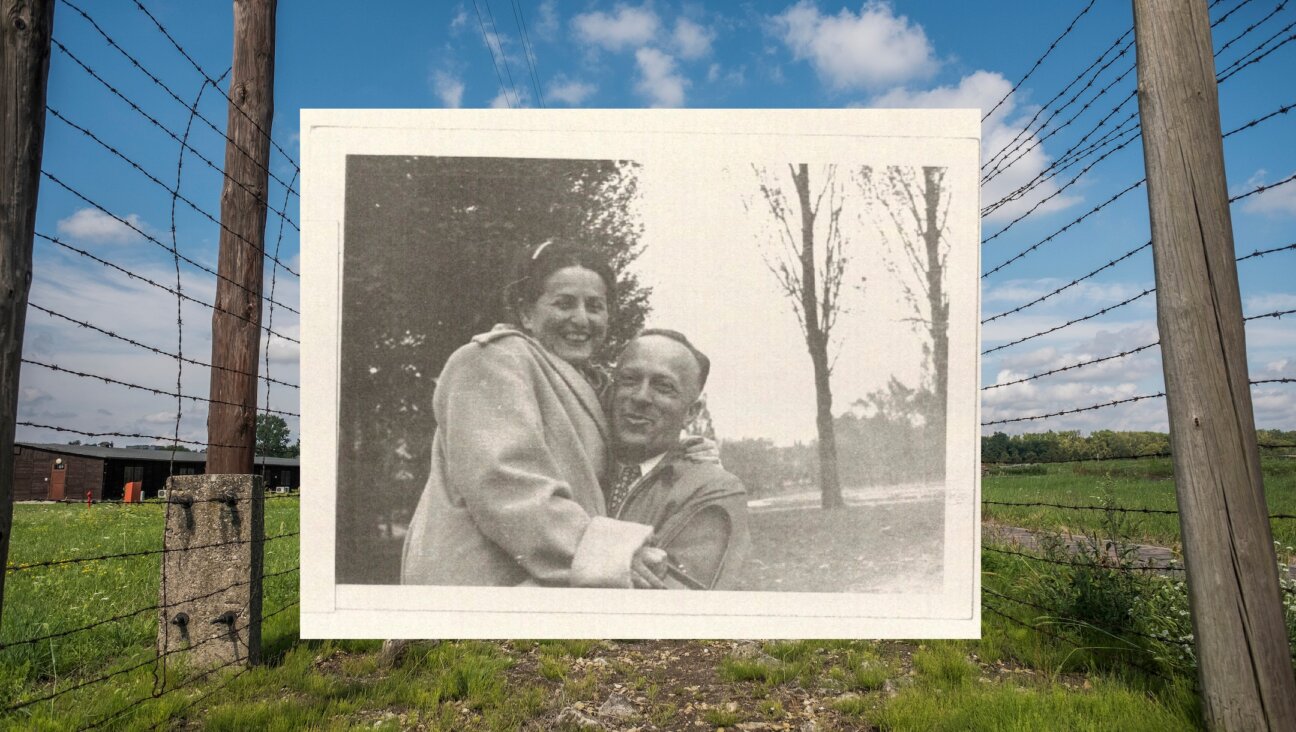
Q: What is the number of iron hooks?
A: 4